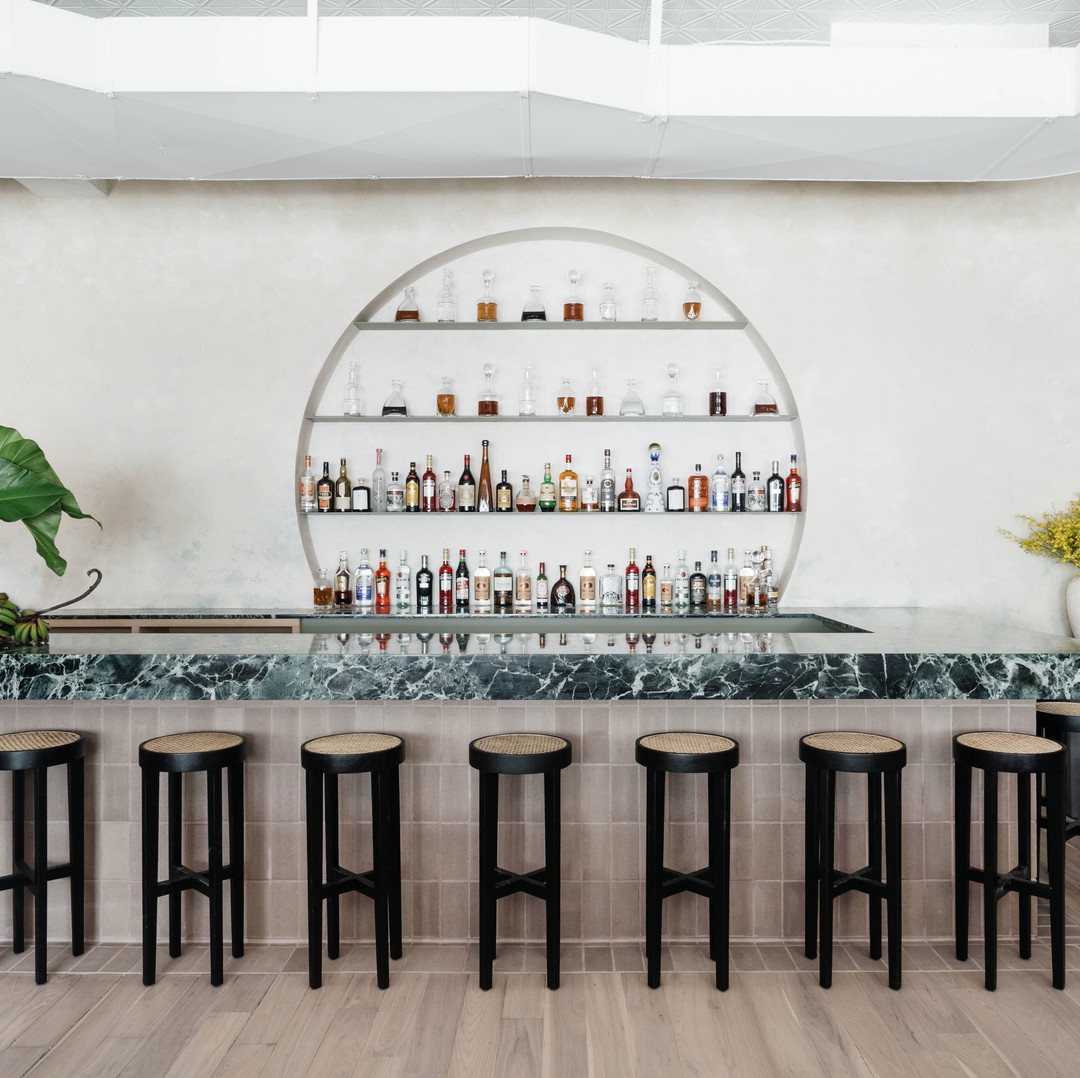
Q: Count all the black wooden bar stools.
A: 8